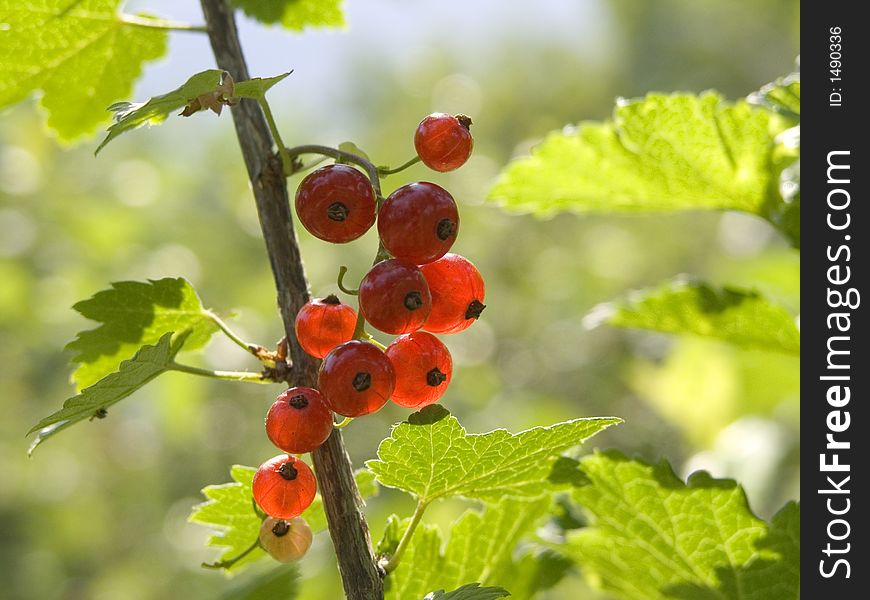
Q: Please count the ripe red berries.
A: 10